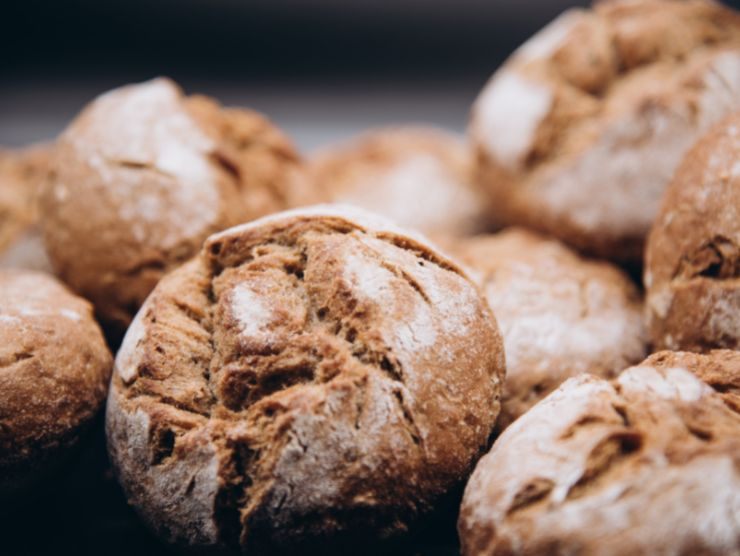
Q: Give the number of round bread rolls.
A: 9